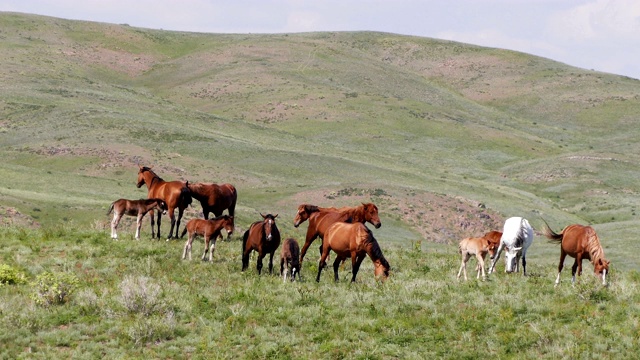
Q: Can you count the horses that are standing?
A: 13